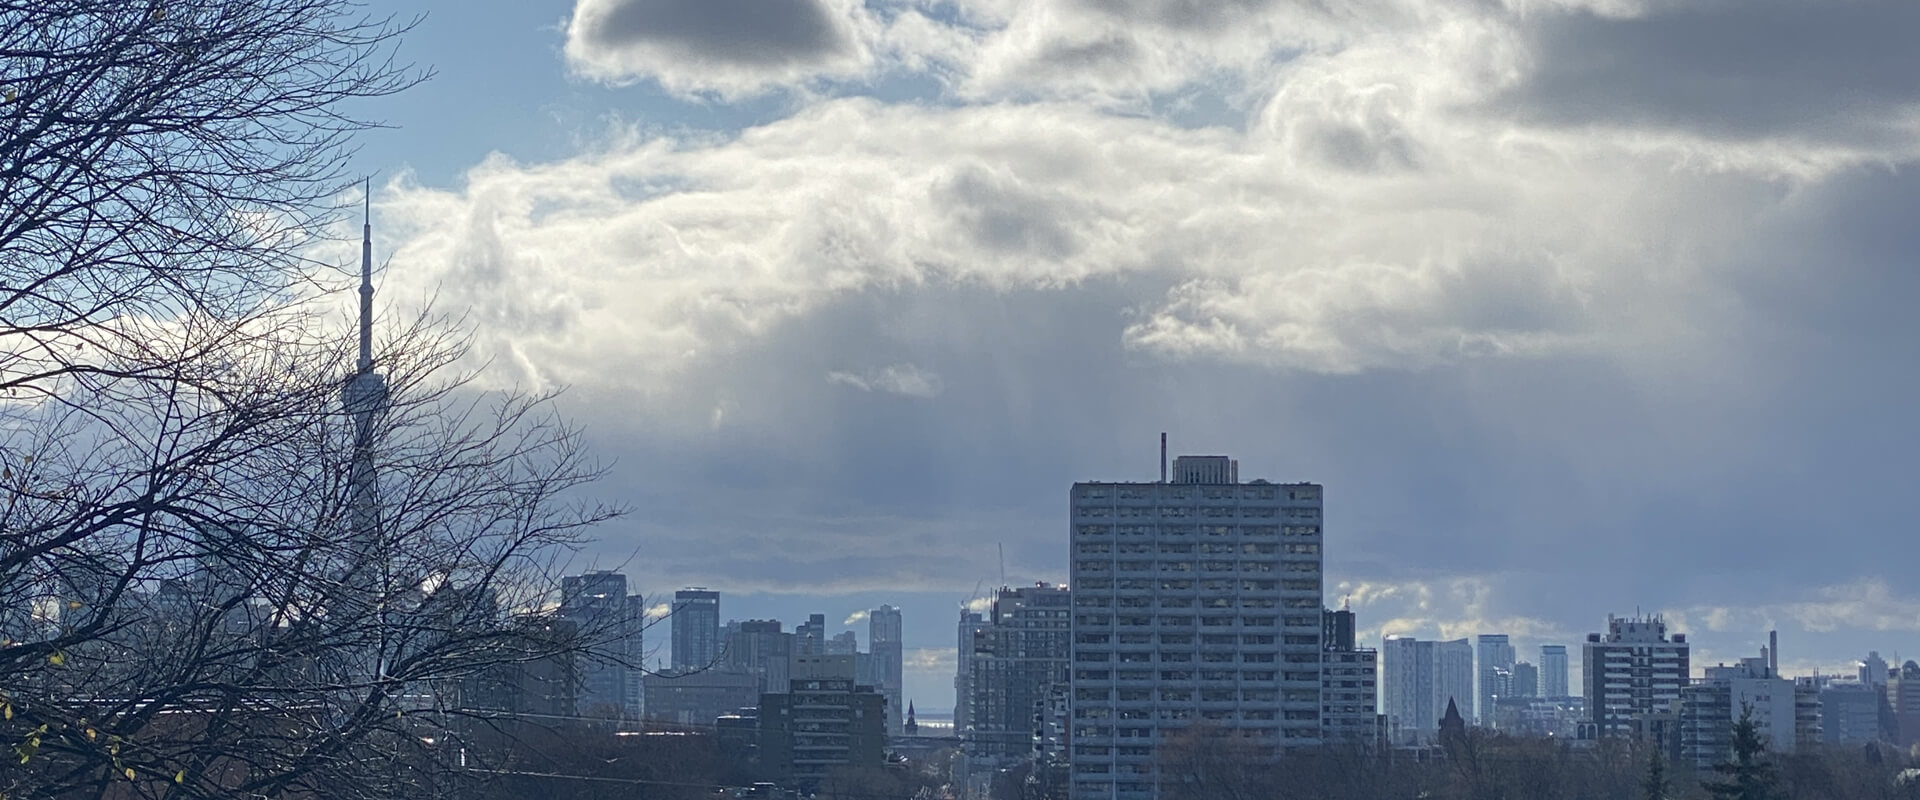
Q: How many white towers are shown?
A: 1